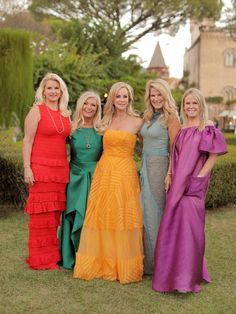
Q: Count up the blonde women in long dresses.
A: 5